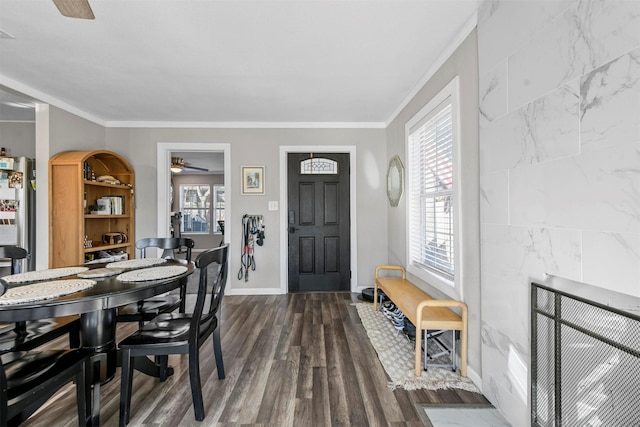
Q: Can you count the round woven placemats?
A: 4